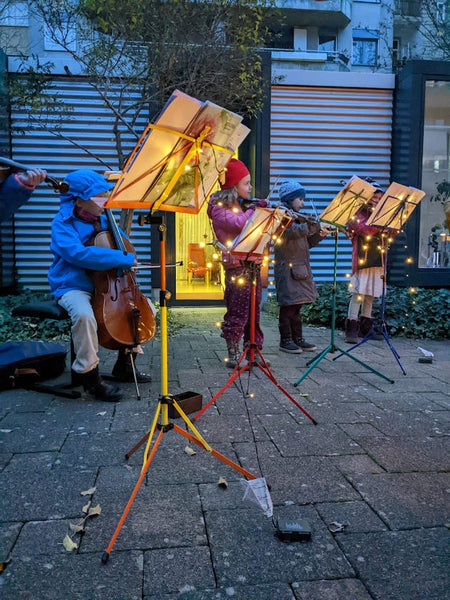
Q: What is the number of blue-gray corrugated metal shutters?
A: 2